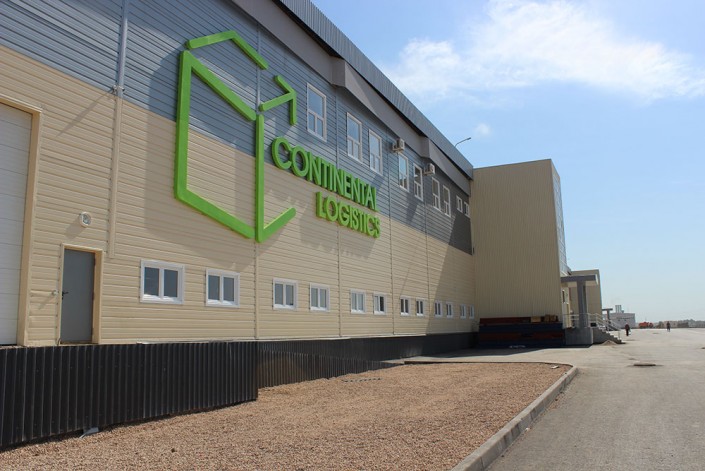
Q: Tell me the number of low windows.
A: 12